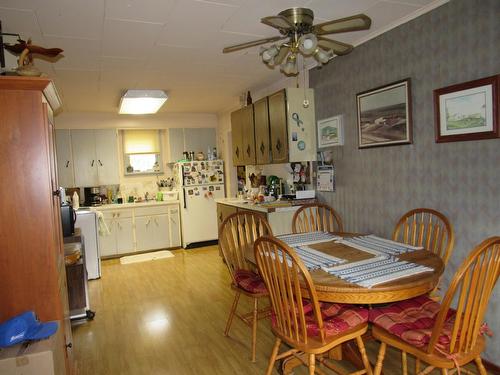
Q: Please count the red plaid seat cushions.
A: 3